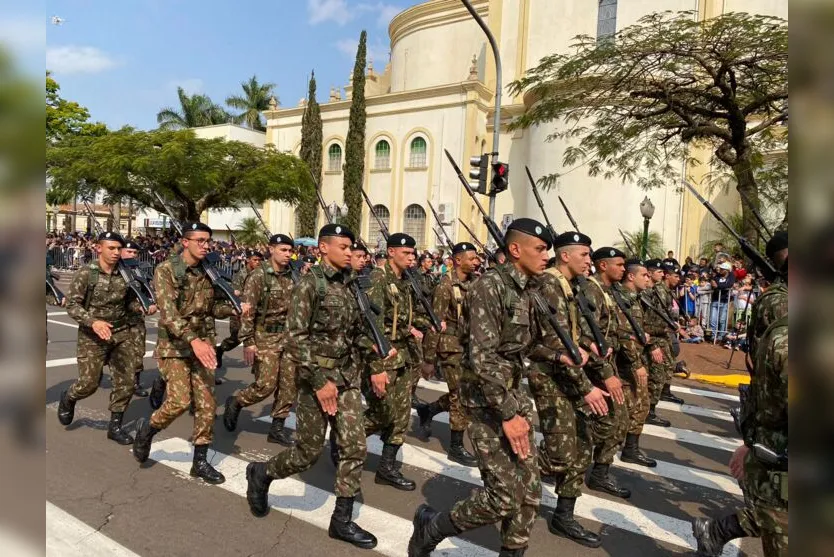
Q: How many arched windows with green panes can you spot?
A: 3